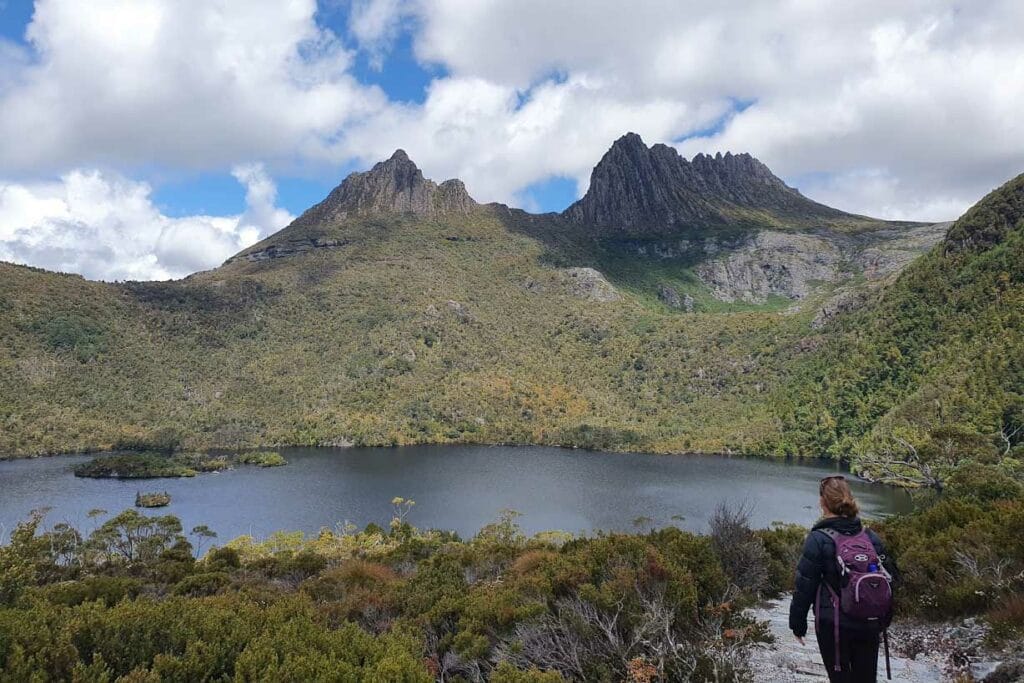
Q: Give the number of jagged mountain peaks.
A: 2